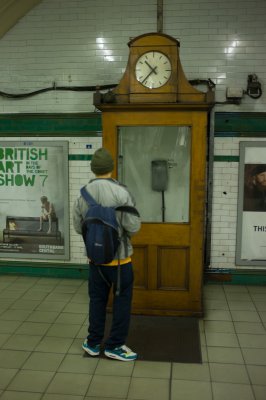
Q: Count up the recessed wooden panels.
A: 2